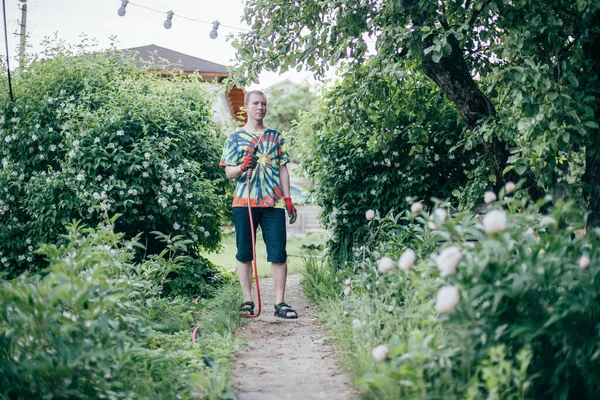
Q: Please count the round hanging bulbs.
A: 3